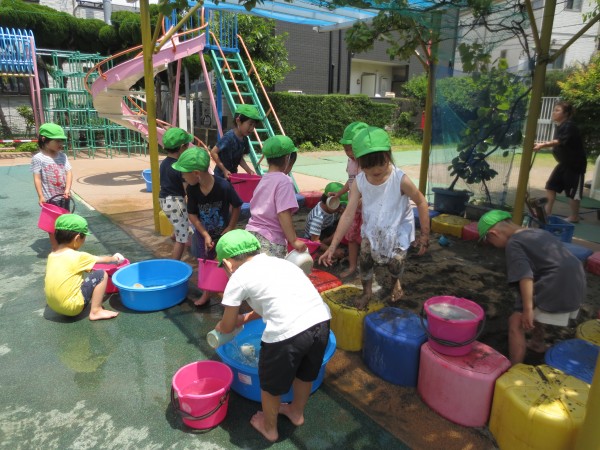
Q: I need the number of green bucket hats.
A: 11